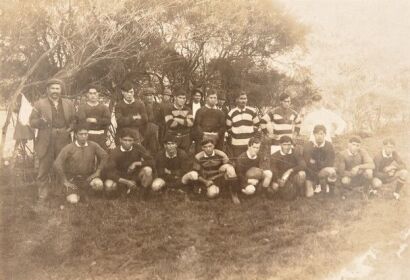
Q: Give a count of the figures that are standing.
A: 11